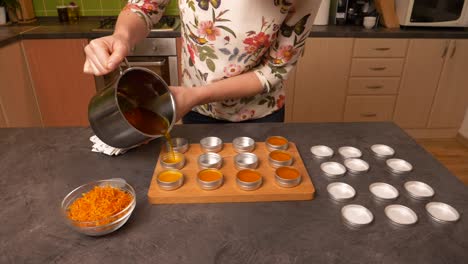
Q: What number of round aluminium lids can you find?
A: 12